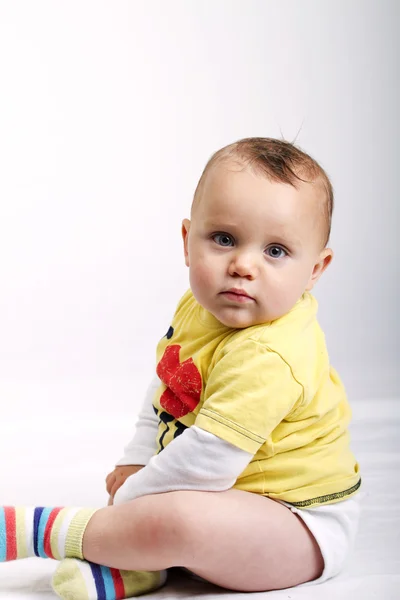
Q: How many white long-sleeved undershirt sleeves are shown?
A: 2